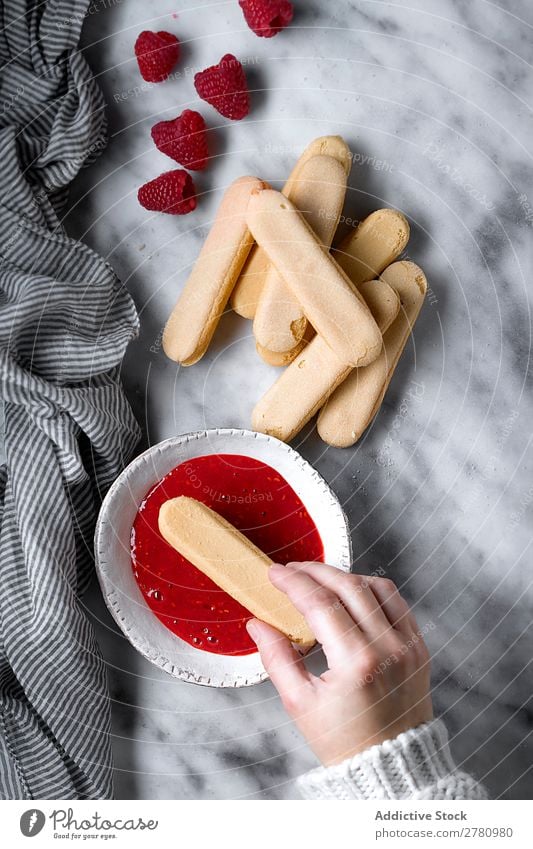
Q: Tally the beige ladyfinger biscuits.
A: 8